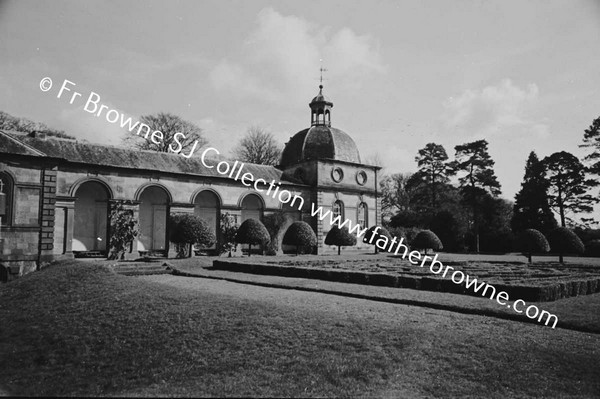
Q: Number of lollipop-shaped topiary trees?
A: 8